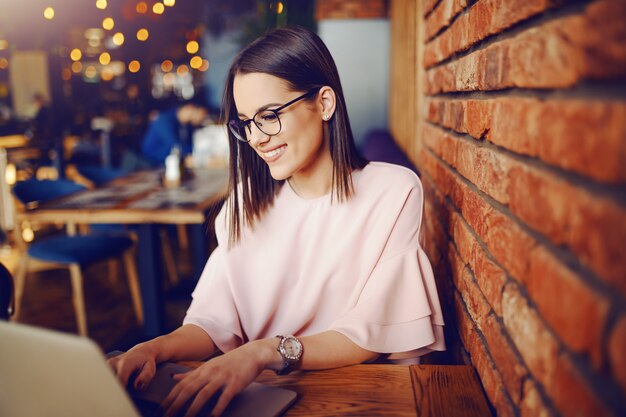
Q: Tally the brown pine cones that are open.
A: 0